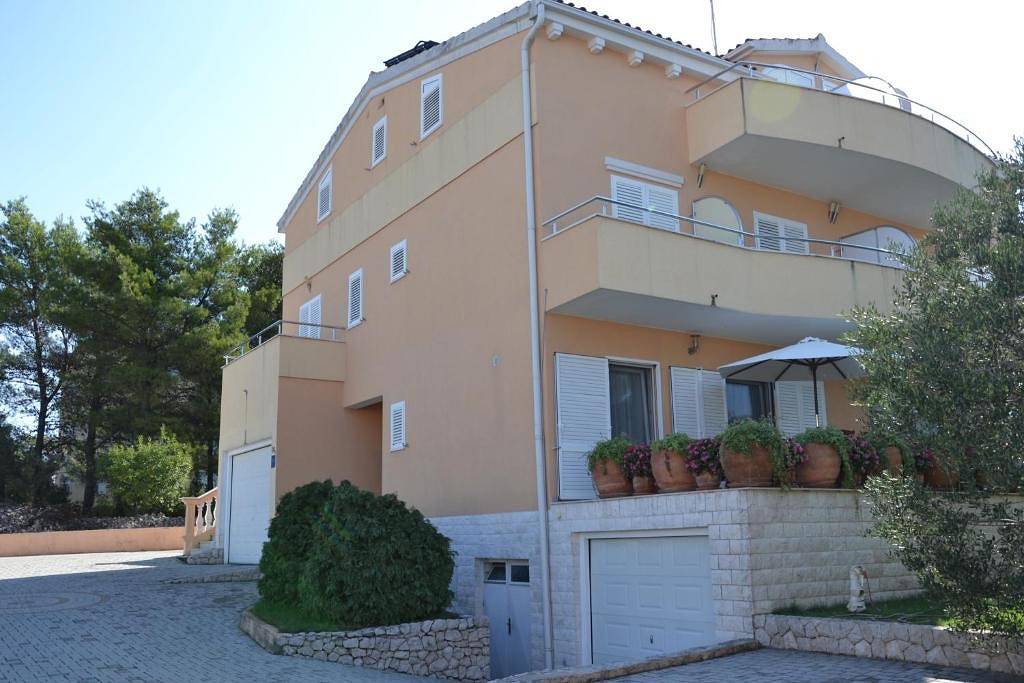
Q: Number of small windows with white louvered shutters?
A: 6